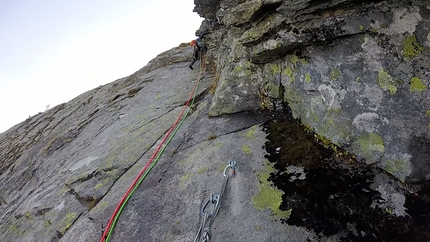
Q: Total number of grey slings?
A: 2